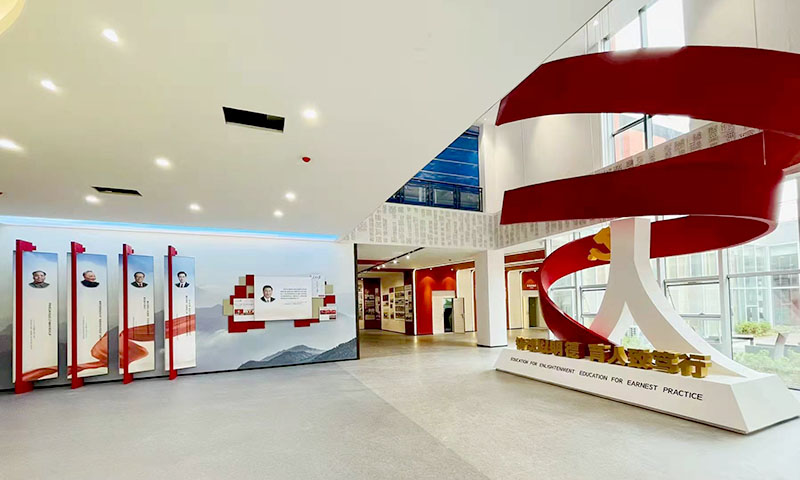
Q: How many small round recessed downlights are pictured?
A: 9